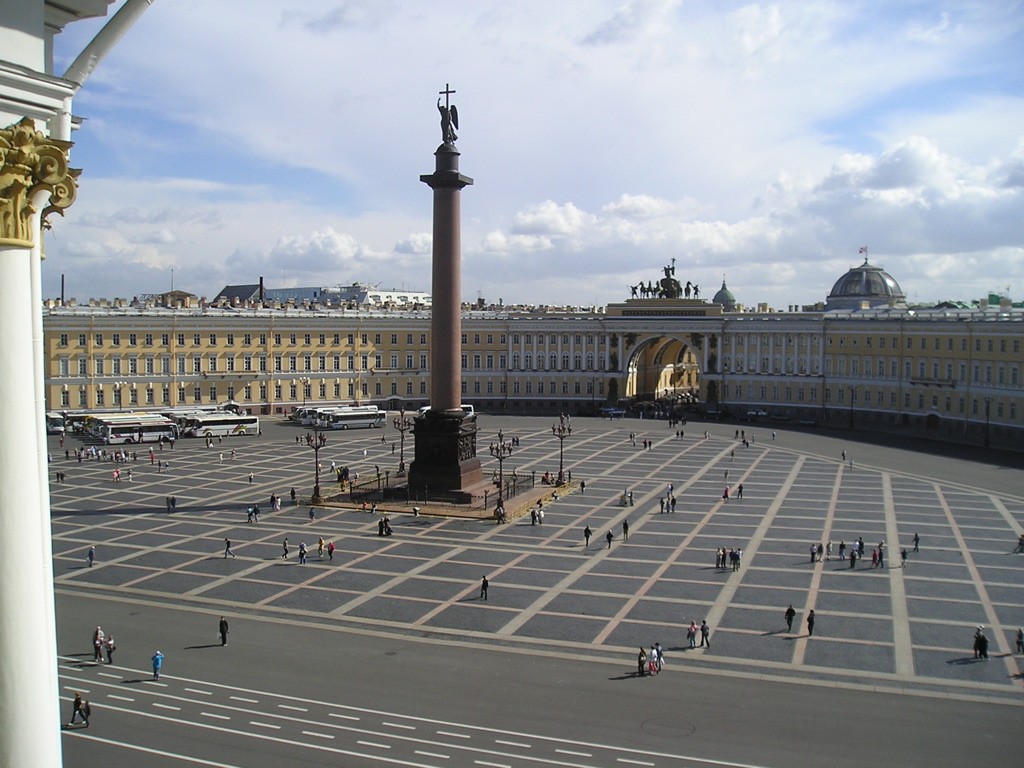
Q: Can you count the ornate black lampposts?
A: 4